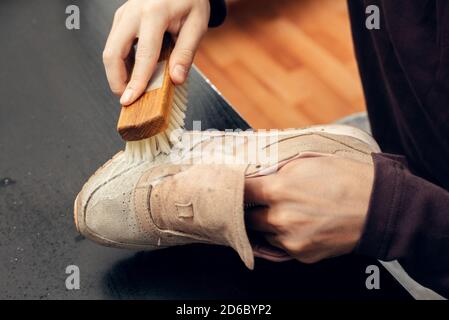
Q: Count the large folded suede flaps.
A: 1